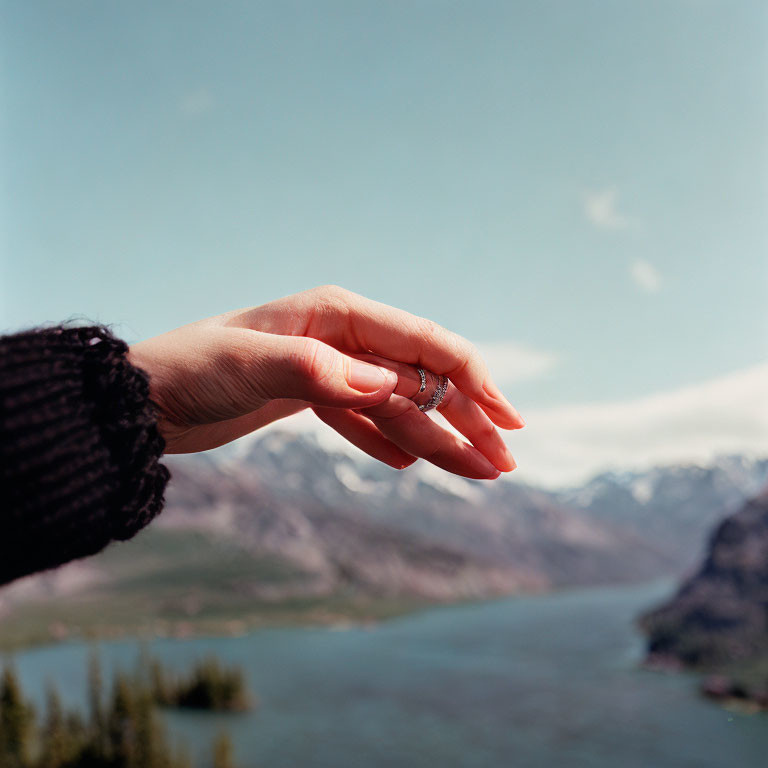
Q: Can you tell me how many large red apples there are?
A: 0